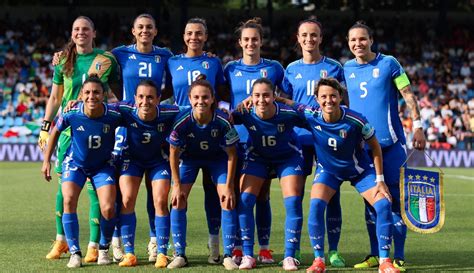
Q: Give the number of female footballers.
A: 11